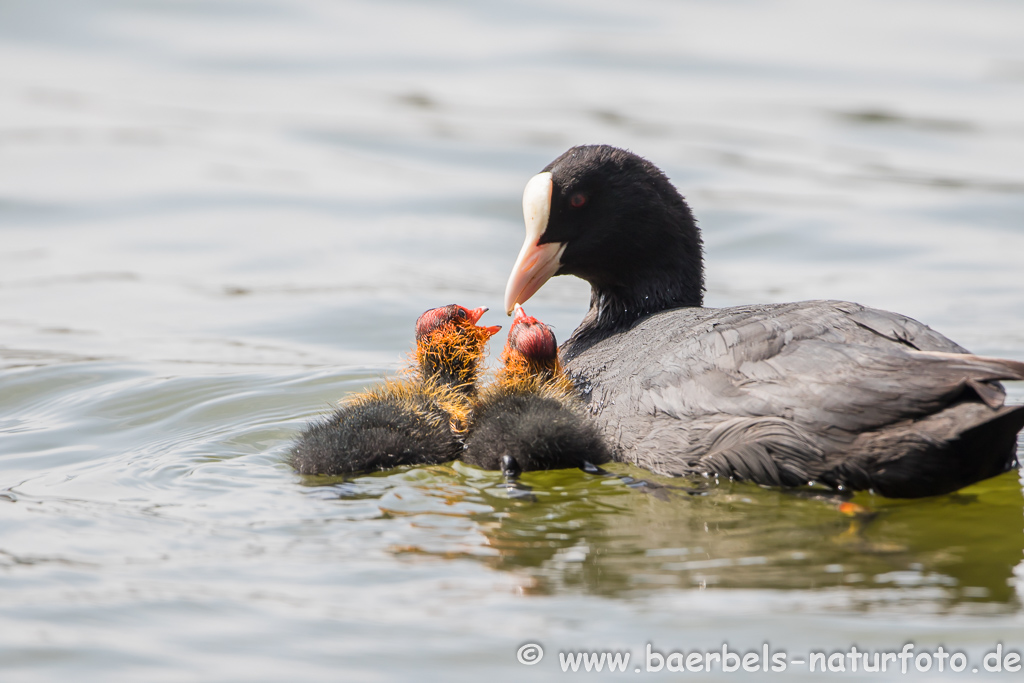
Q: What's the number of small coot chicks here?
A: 2